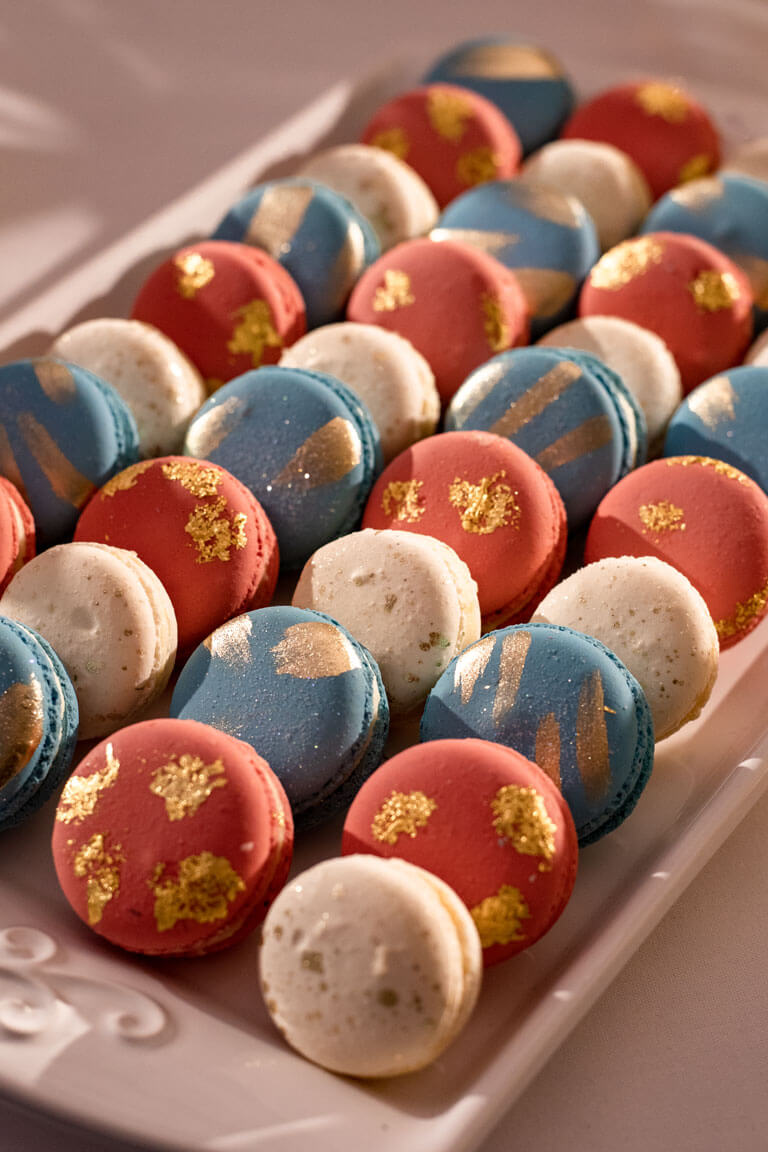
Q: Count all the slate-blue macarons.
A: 11